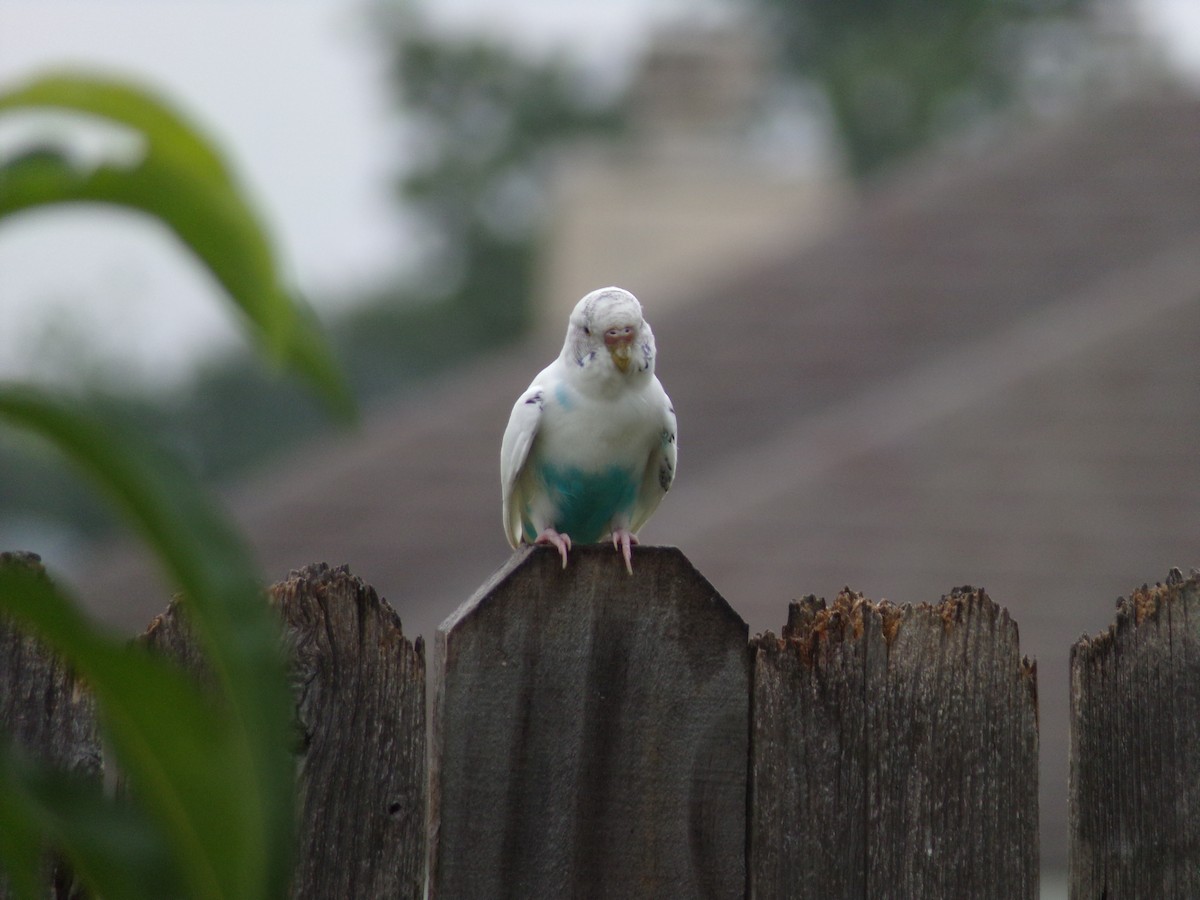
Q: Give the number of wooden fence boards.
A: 5